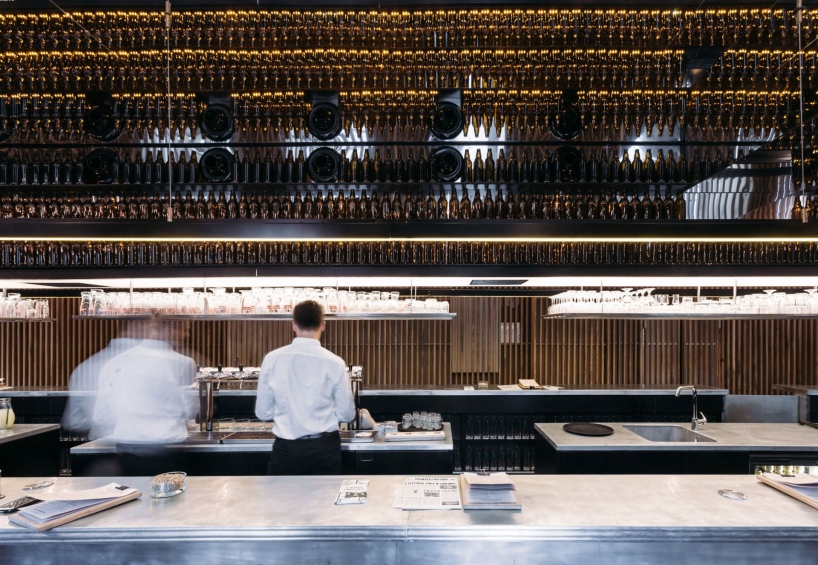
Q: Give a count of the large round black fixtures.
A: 10